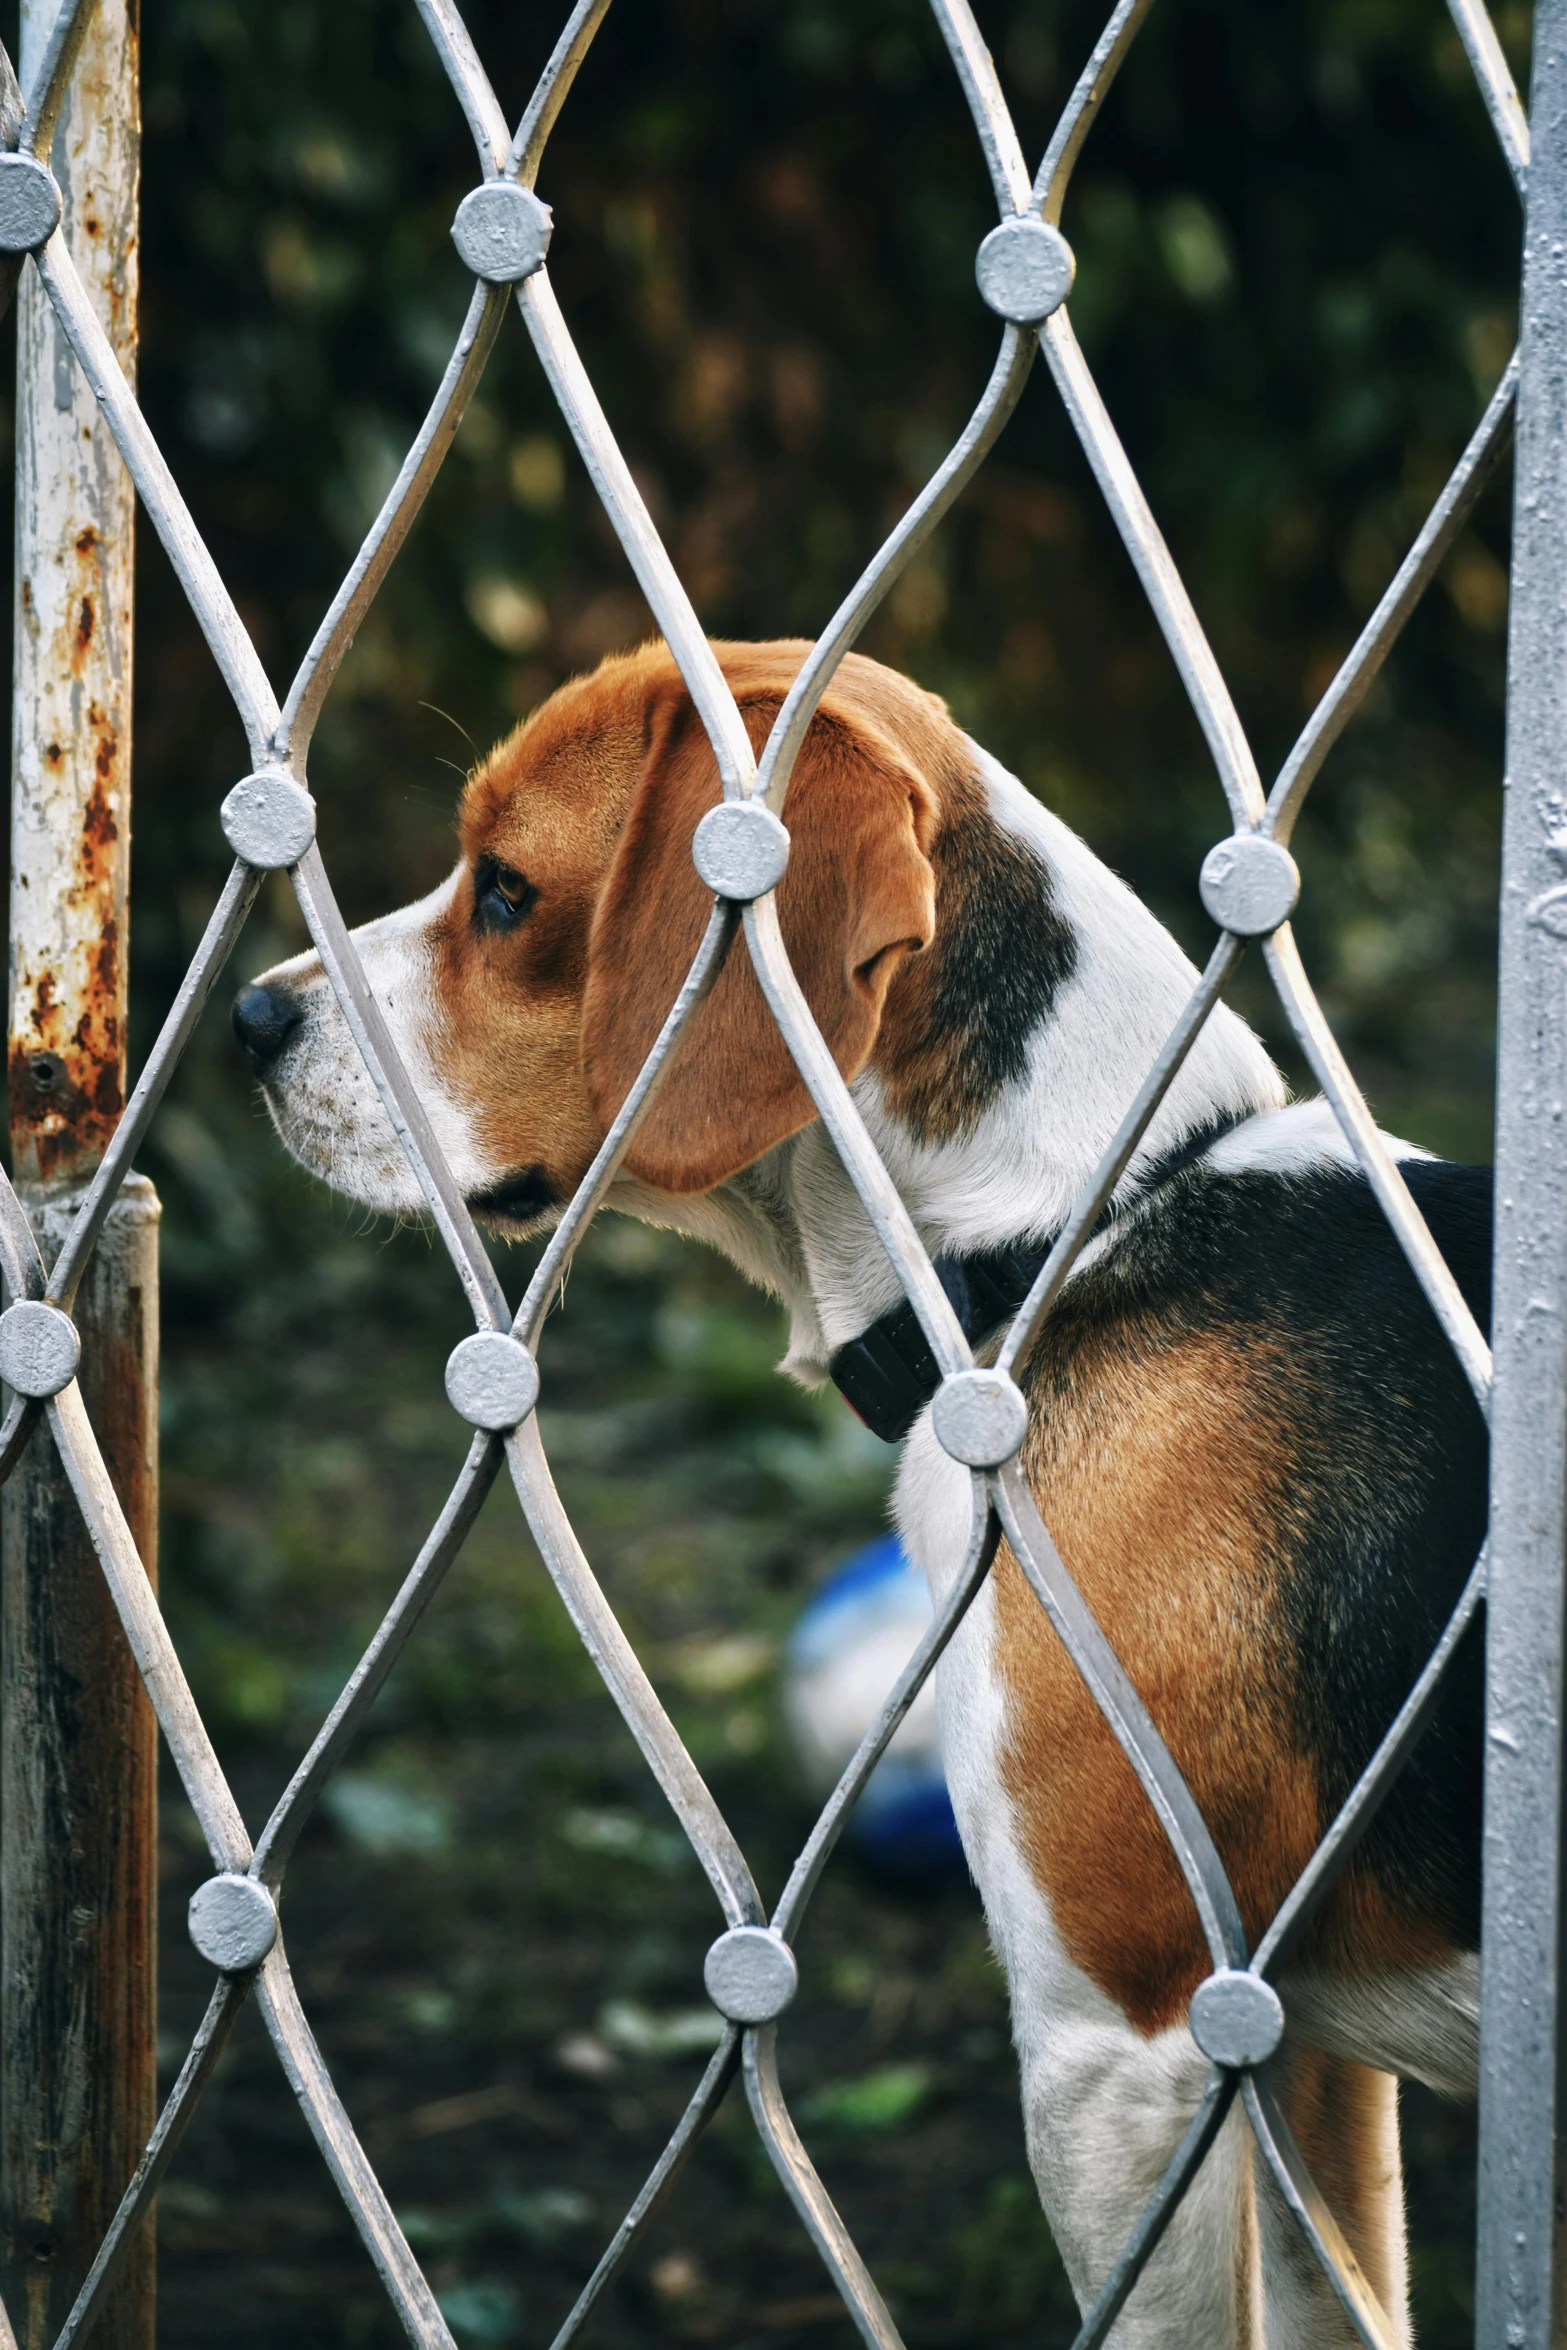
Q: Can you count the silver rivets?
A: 12